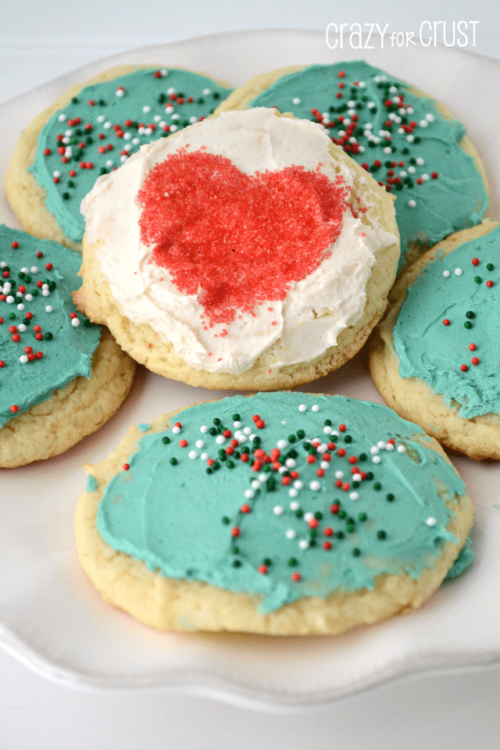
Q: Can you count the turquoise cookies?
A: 5